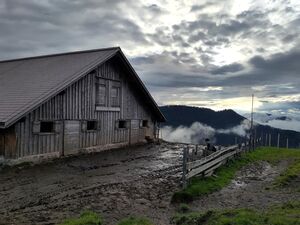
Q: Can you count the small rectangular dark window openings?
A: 4